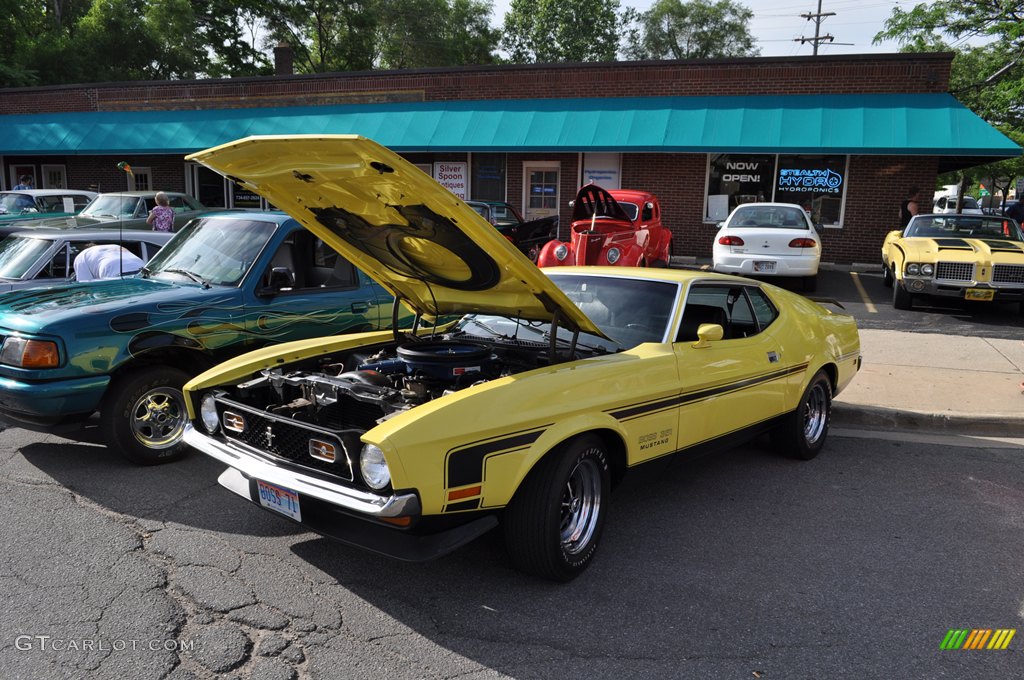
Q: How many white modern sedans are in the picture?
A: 1